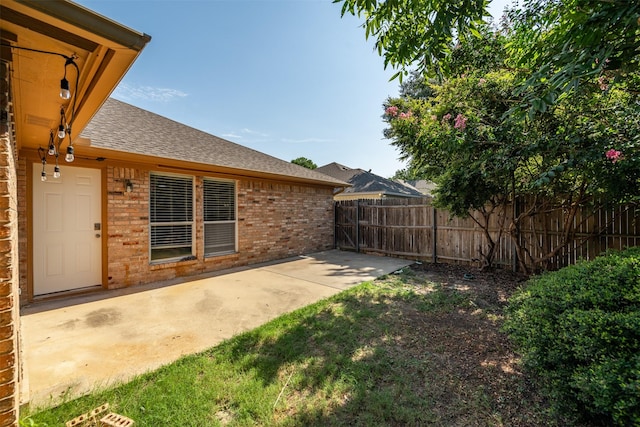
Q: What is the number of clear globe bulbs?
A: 6